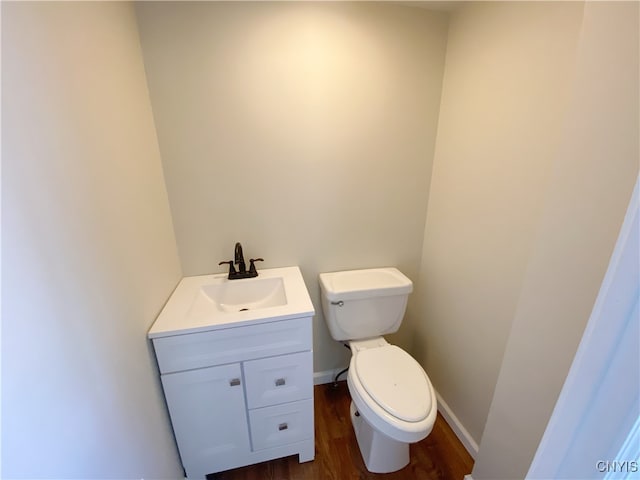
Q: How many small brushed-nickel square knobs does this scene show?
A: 3